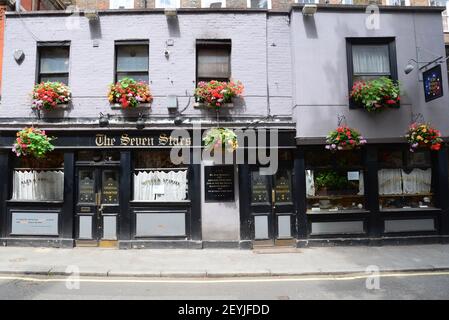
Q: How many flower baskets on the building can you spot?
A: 8